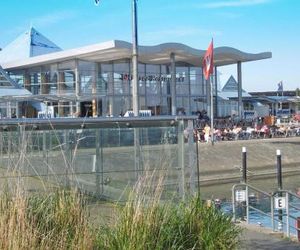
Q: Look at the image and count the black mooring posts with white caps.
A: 2